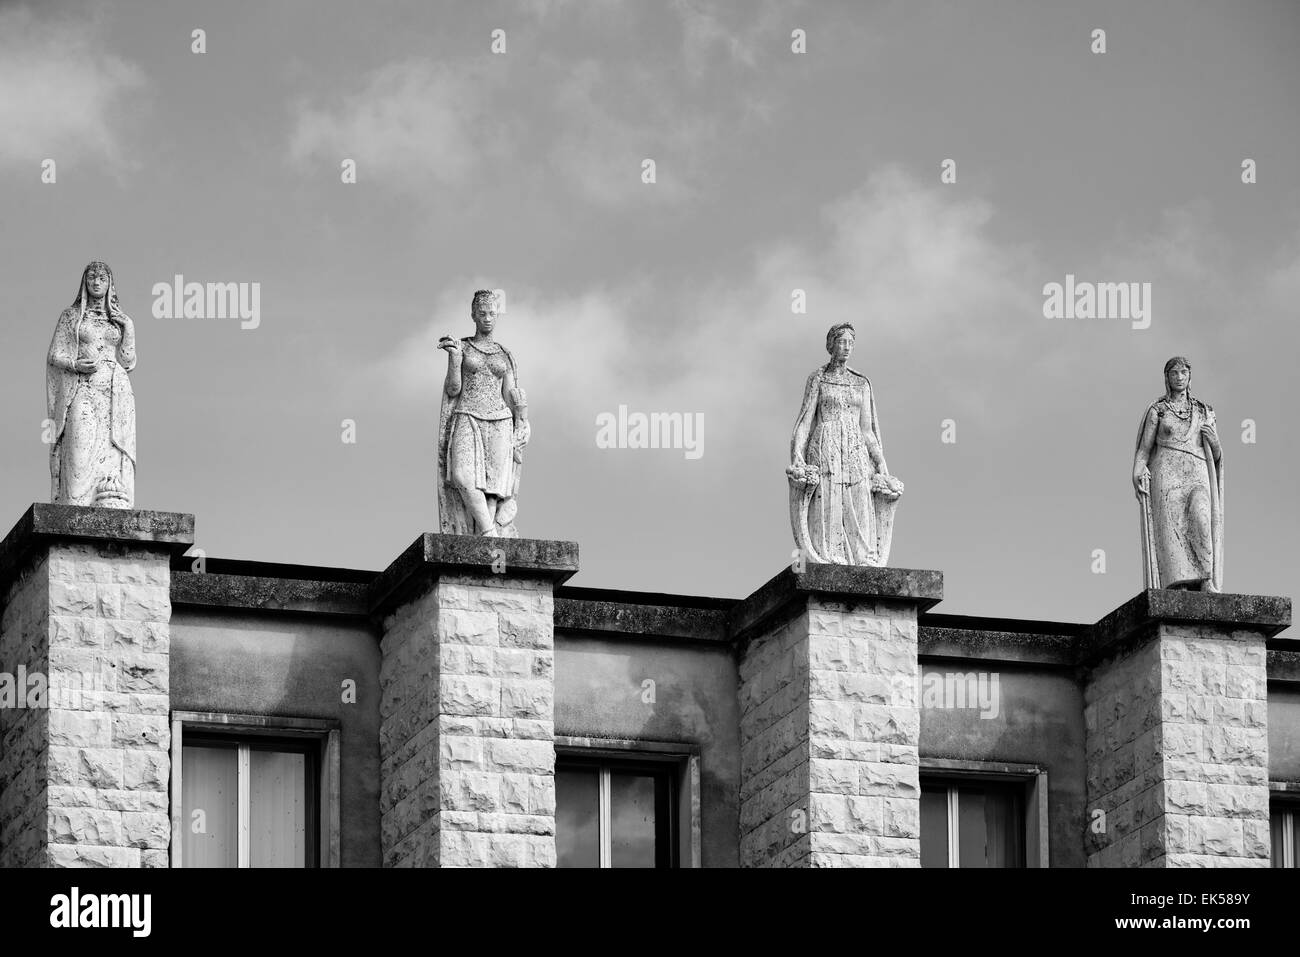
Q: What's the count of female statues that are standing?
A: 4